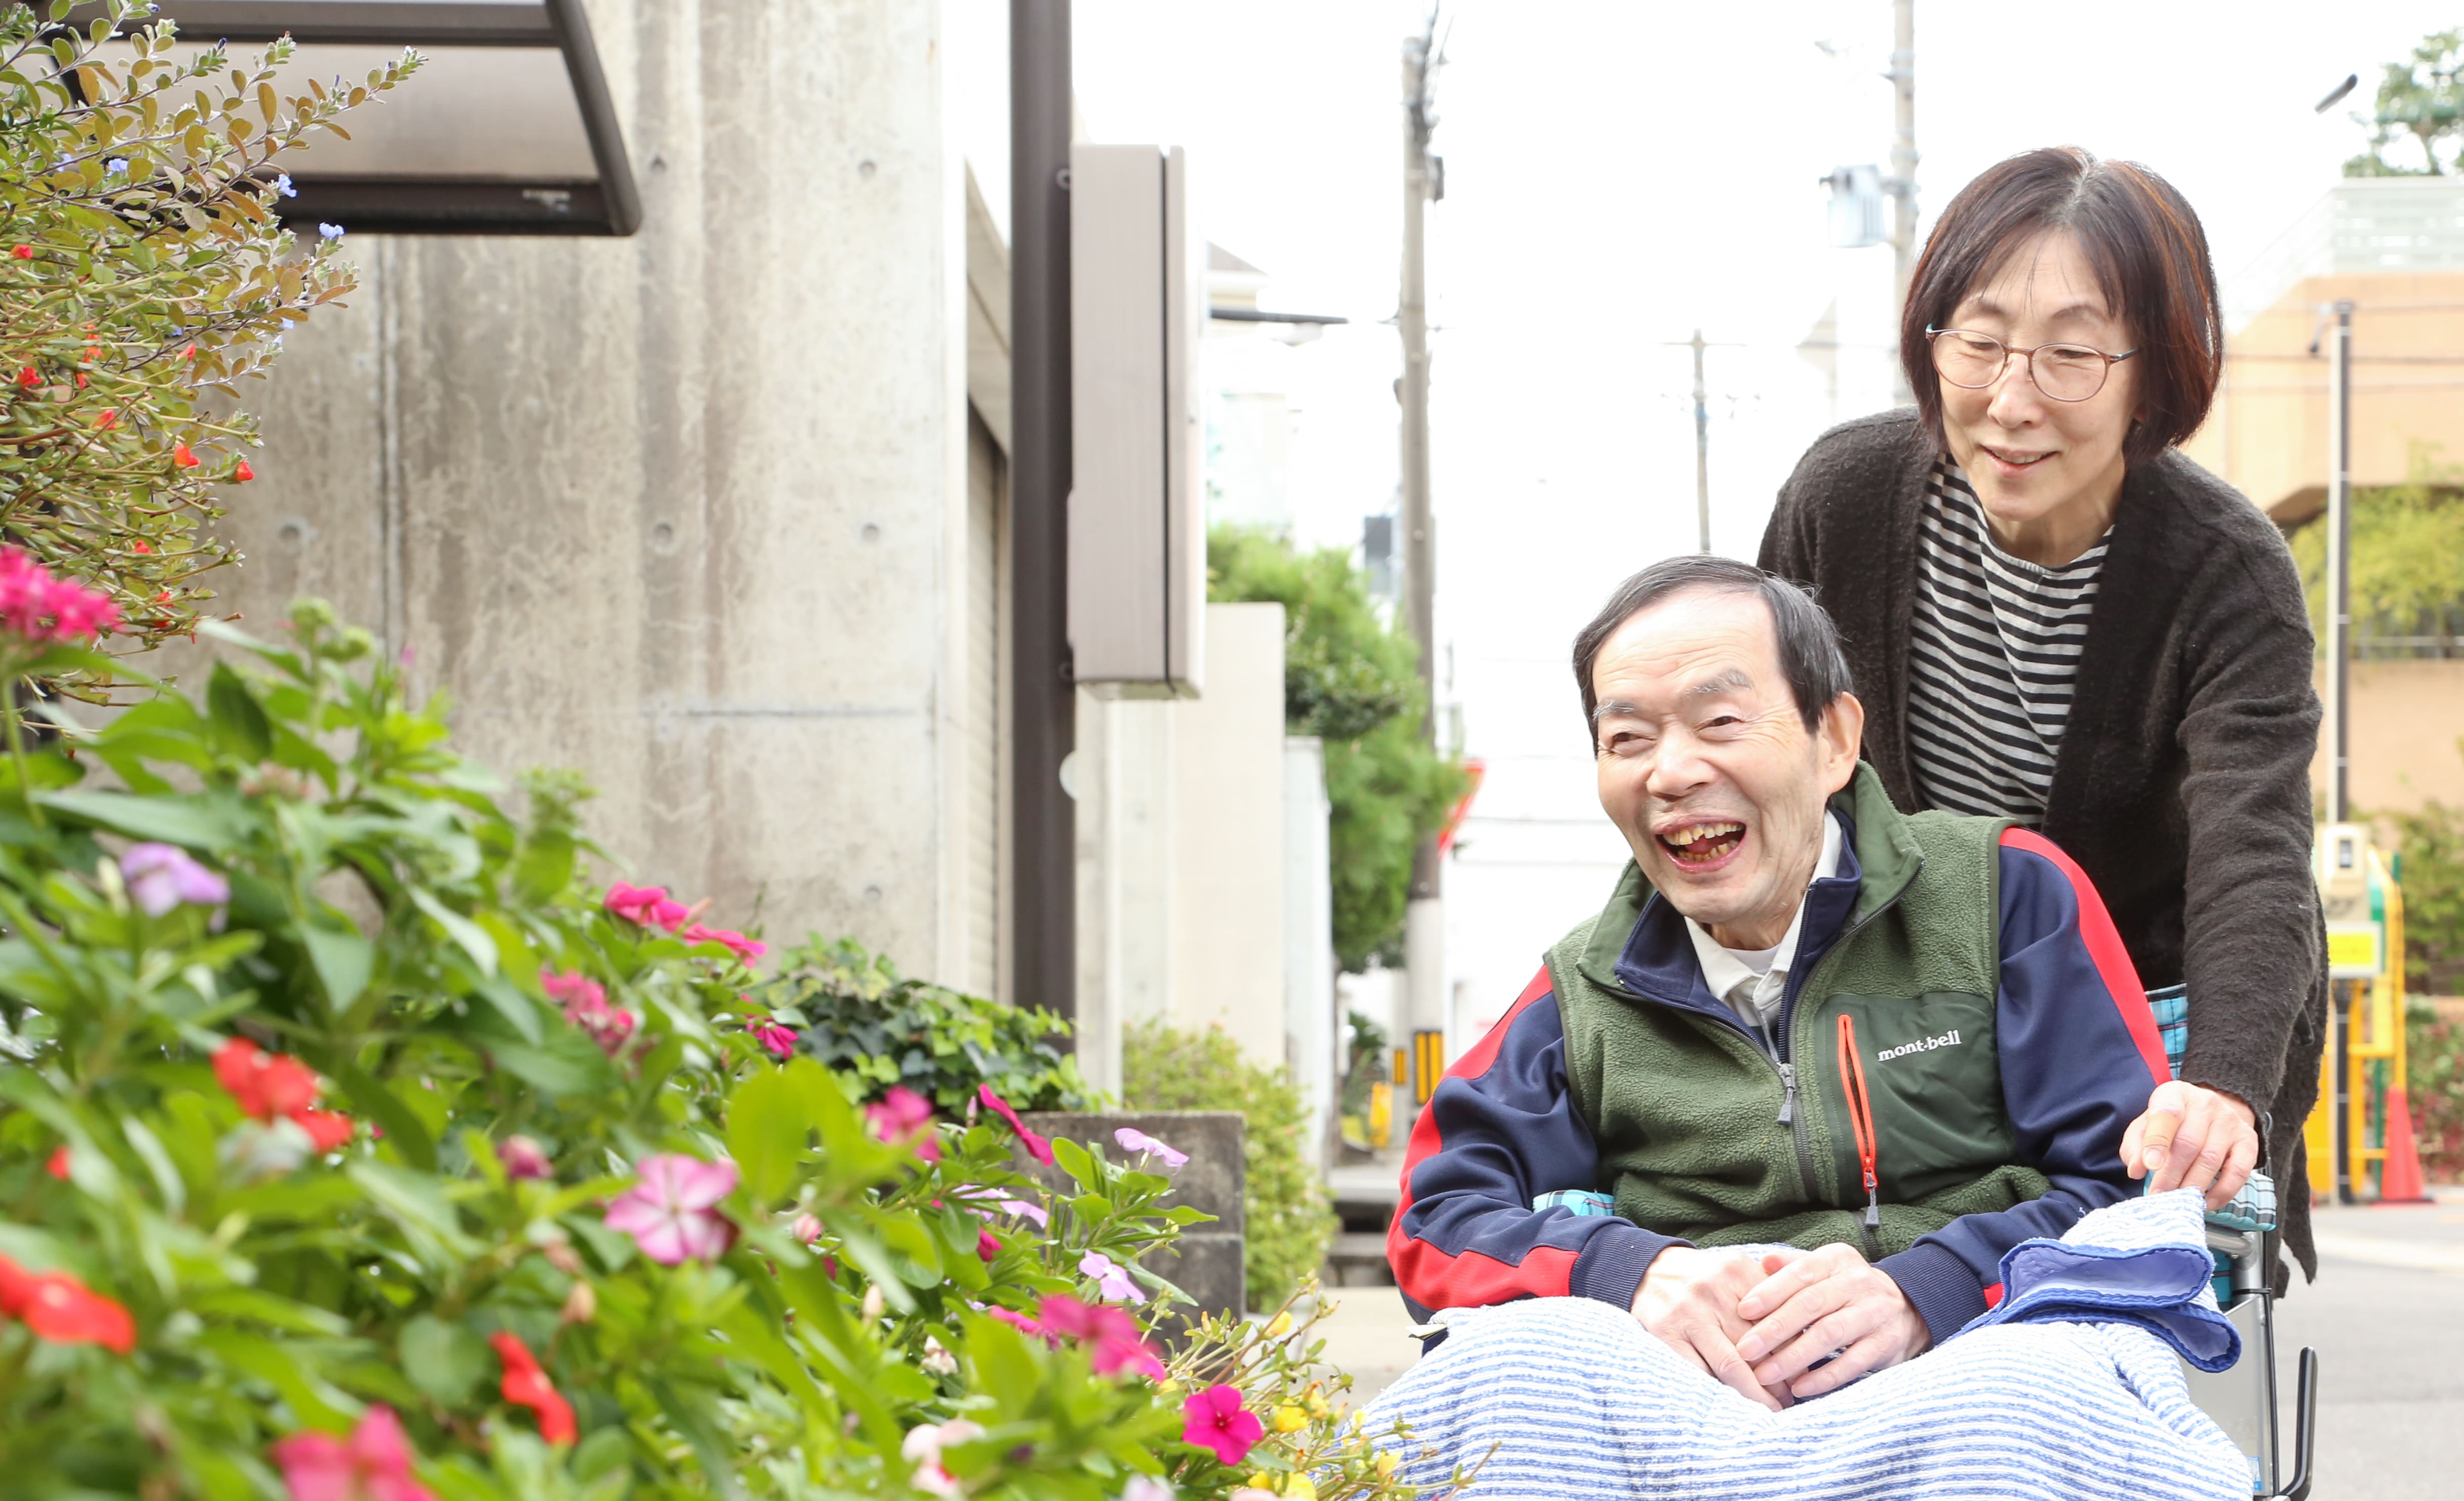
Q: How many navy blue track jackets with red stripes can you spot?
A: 1